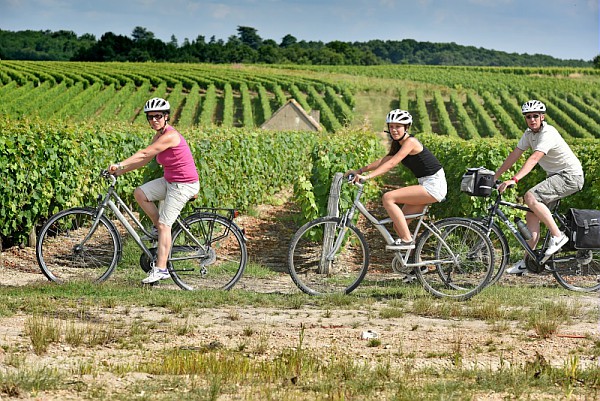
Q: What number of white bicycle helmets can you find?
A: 3